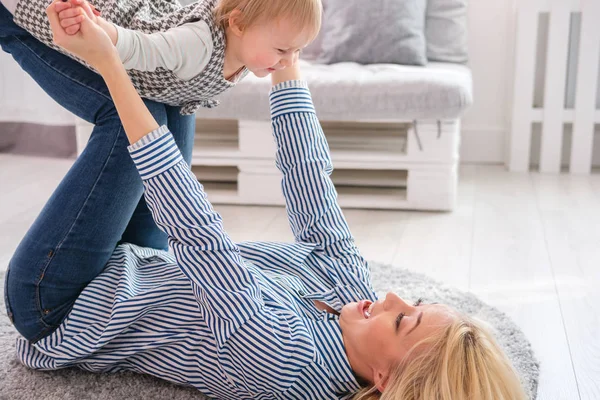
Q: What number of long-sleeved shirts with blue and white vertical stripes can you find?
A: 1